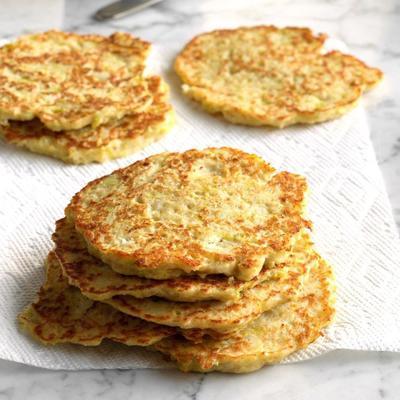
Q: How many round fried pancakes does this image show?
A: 8